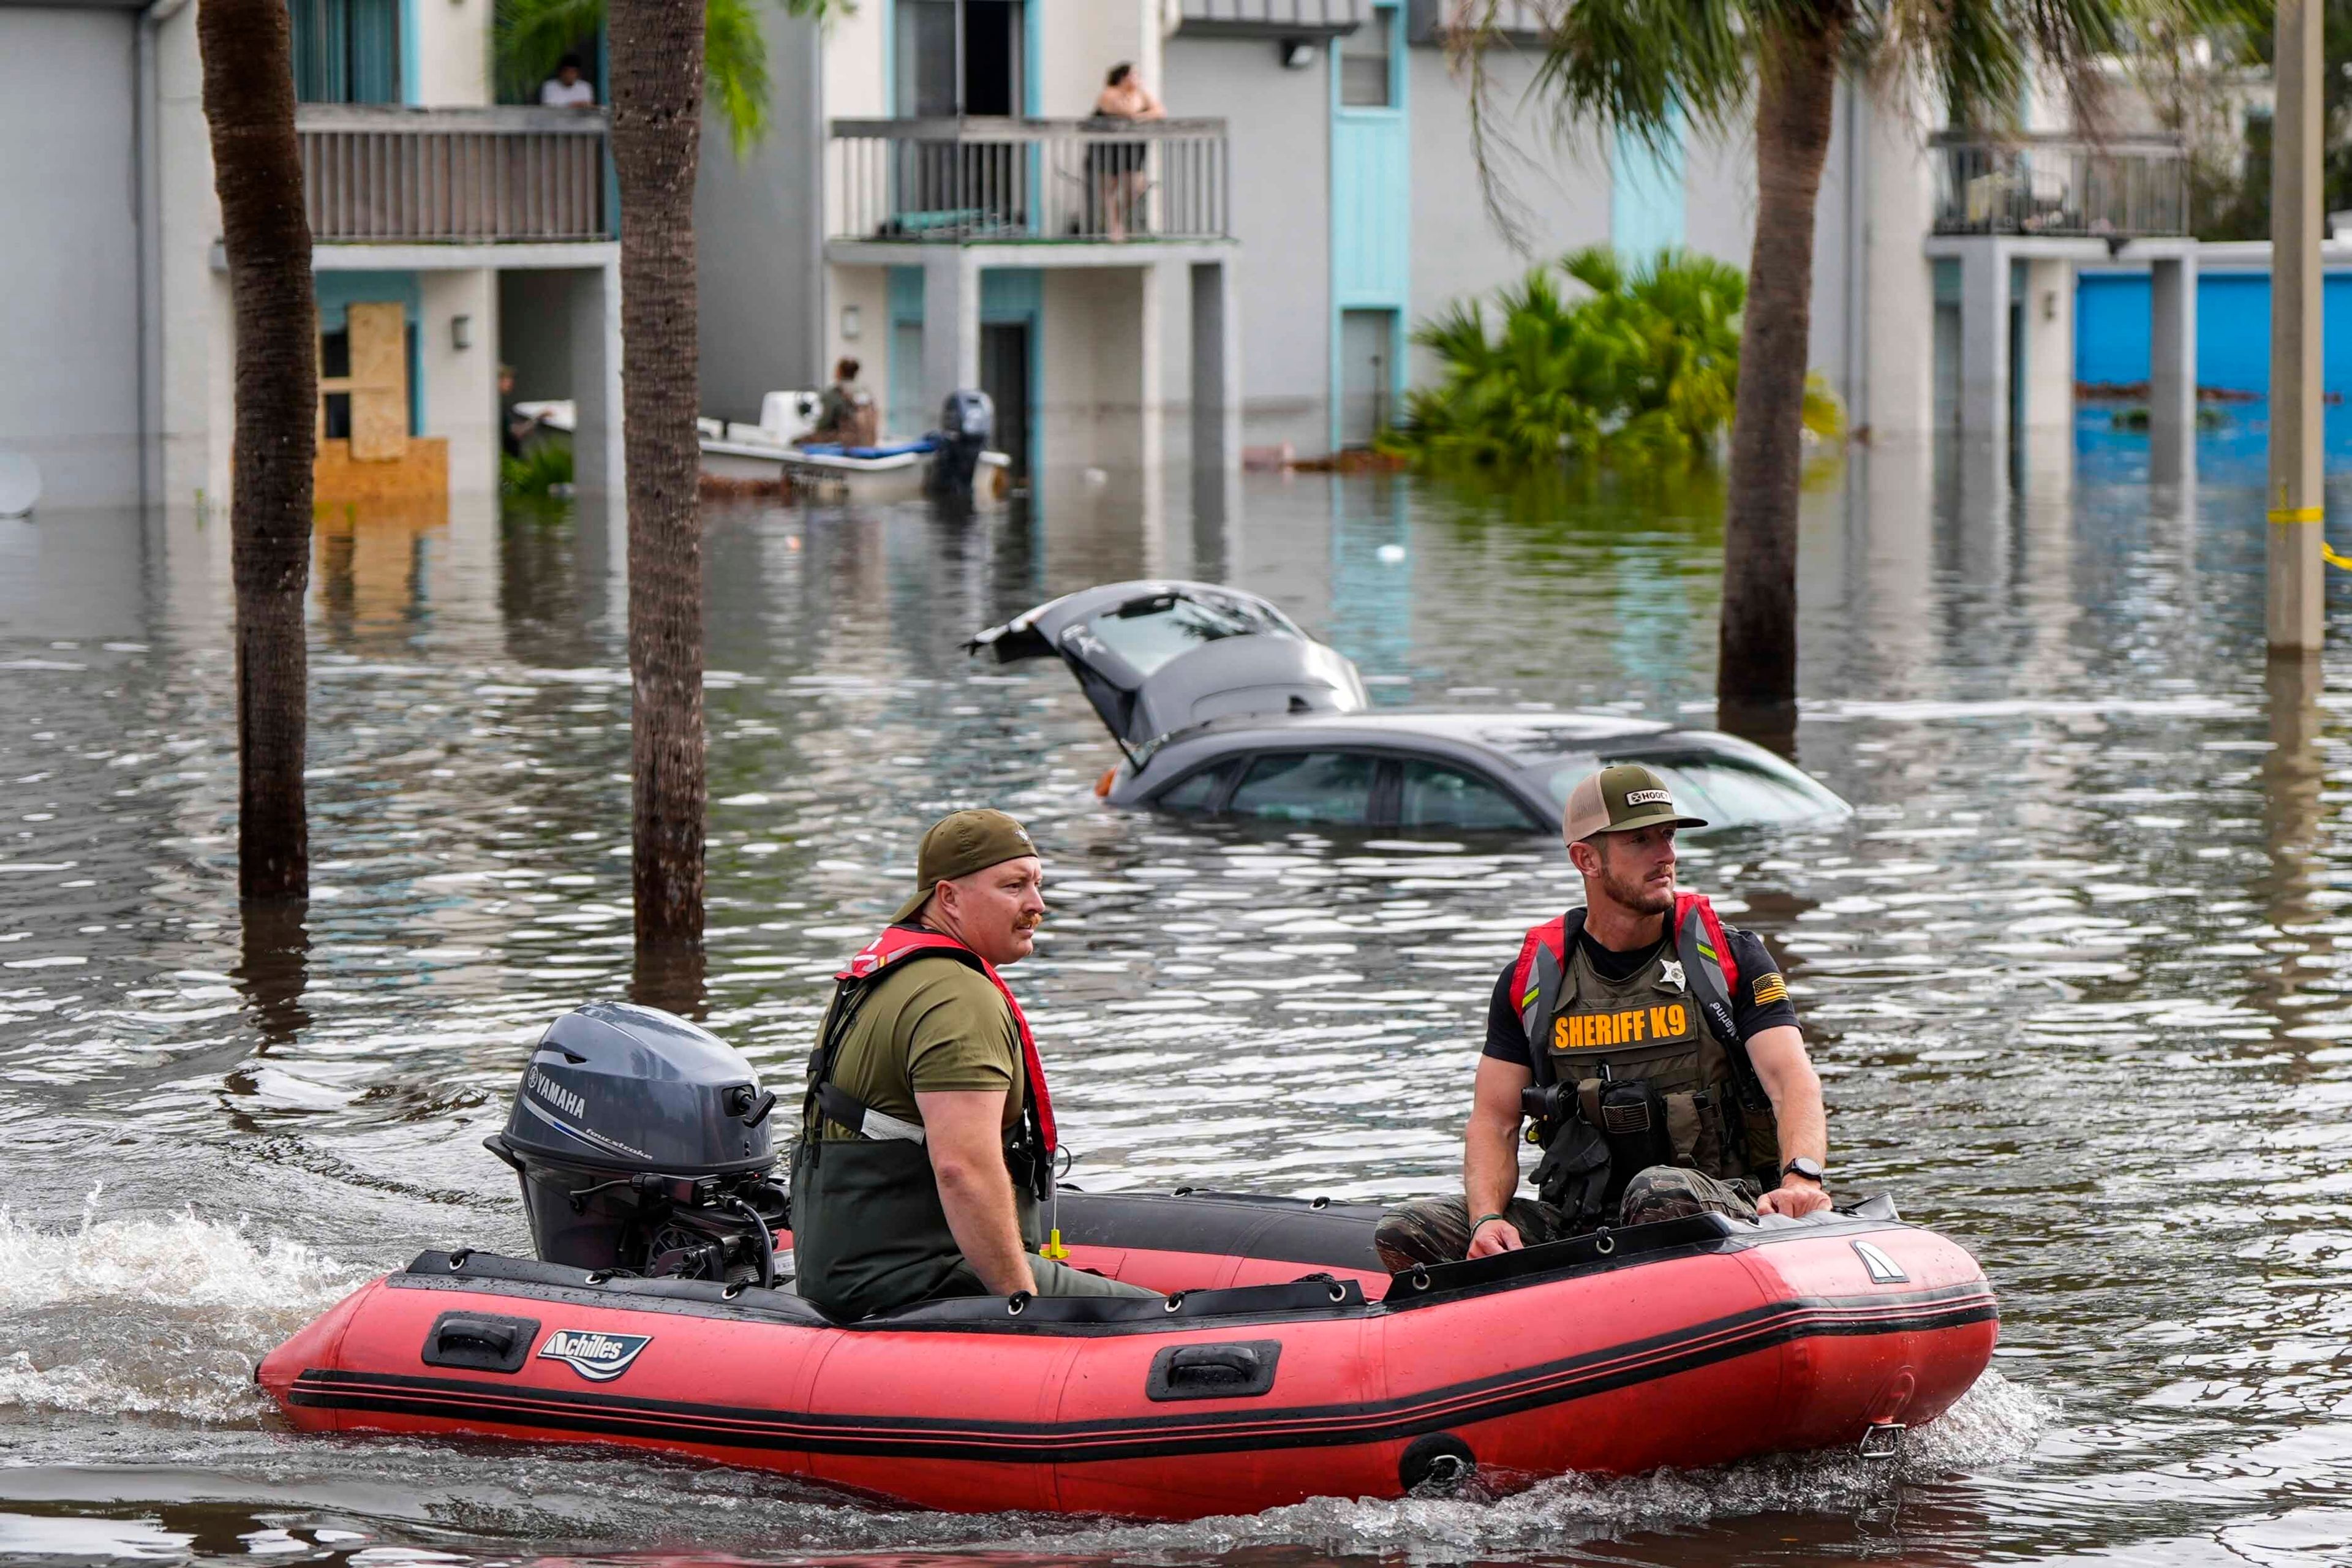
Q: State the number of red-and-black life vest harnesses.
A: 2